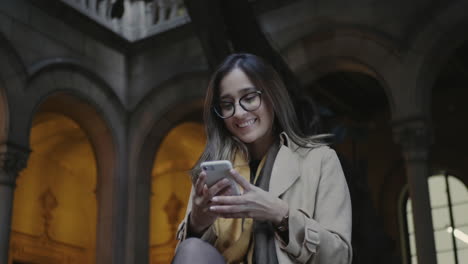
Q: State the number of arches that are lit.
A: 2